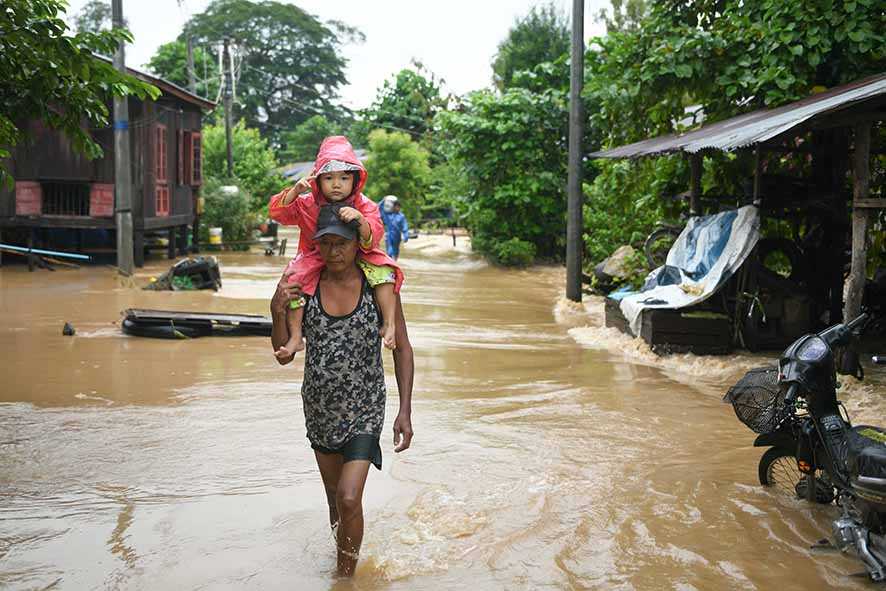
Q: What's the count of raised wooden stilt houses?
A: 1